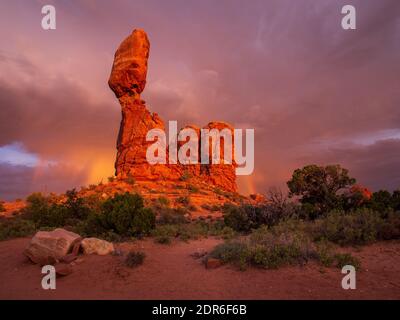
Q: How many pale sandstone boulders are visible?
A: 2